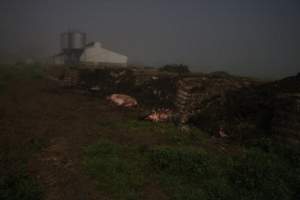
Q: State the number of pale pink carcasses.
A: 2